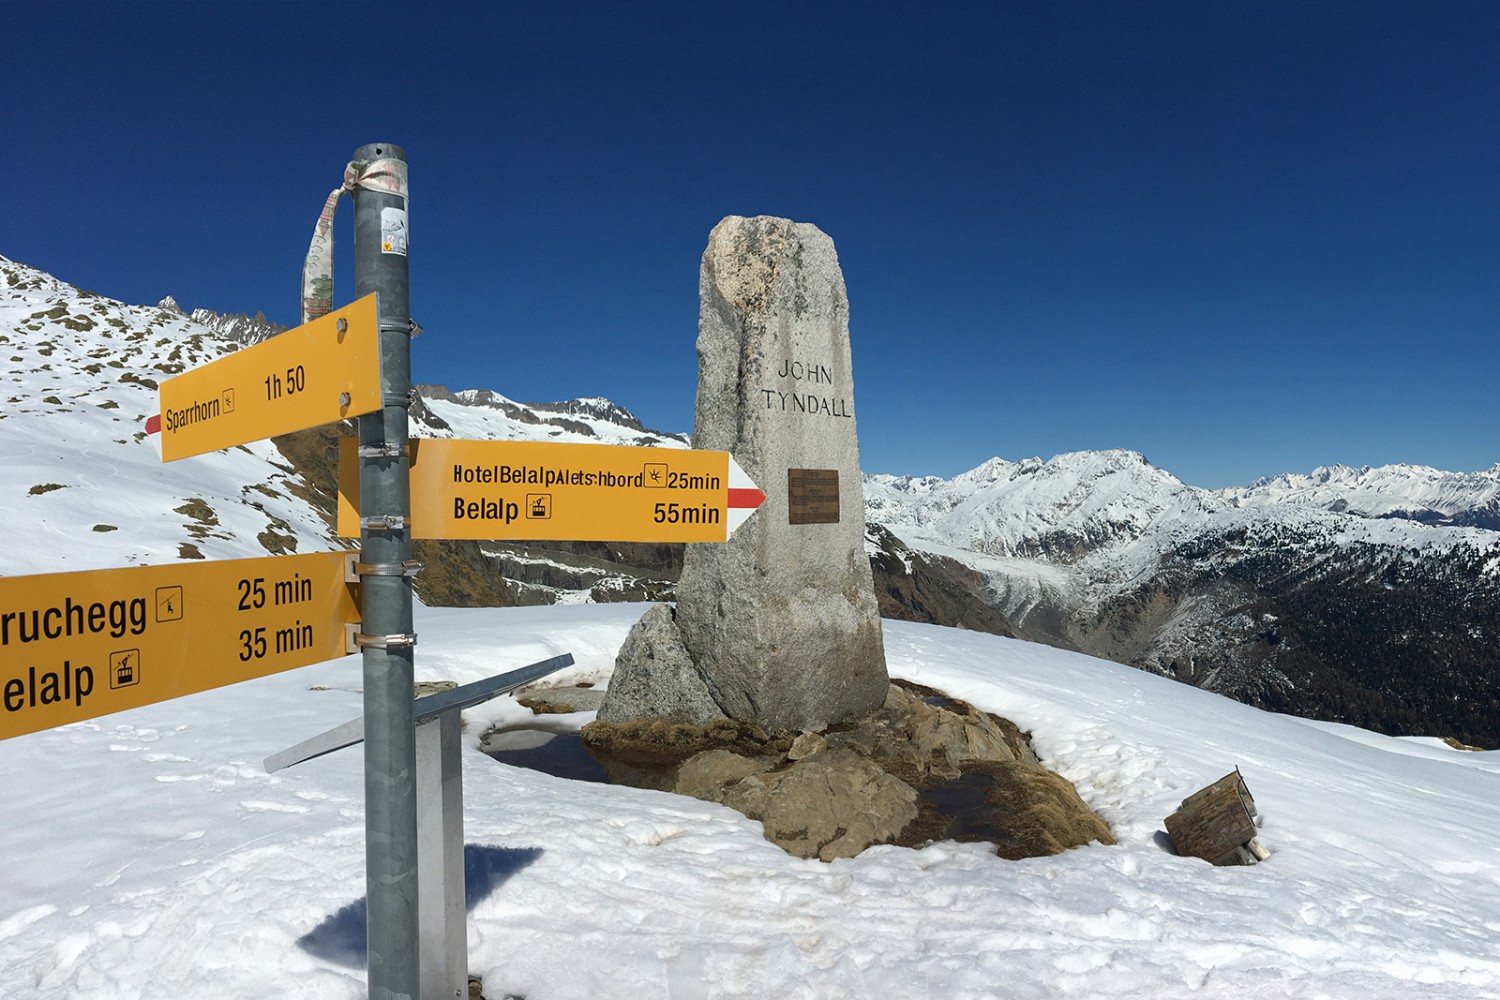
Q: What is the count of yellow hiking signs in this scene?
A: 3